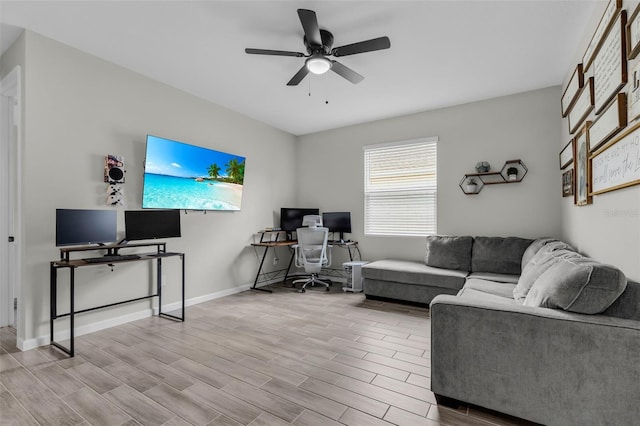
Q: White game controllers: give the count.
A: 2